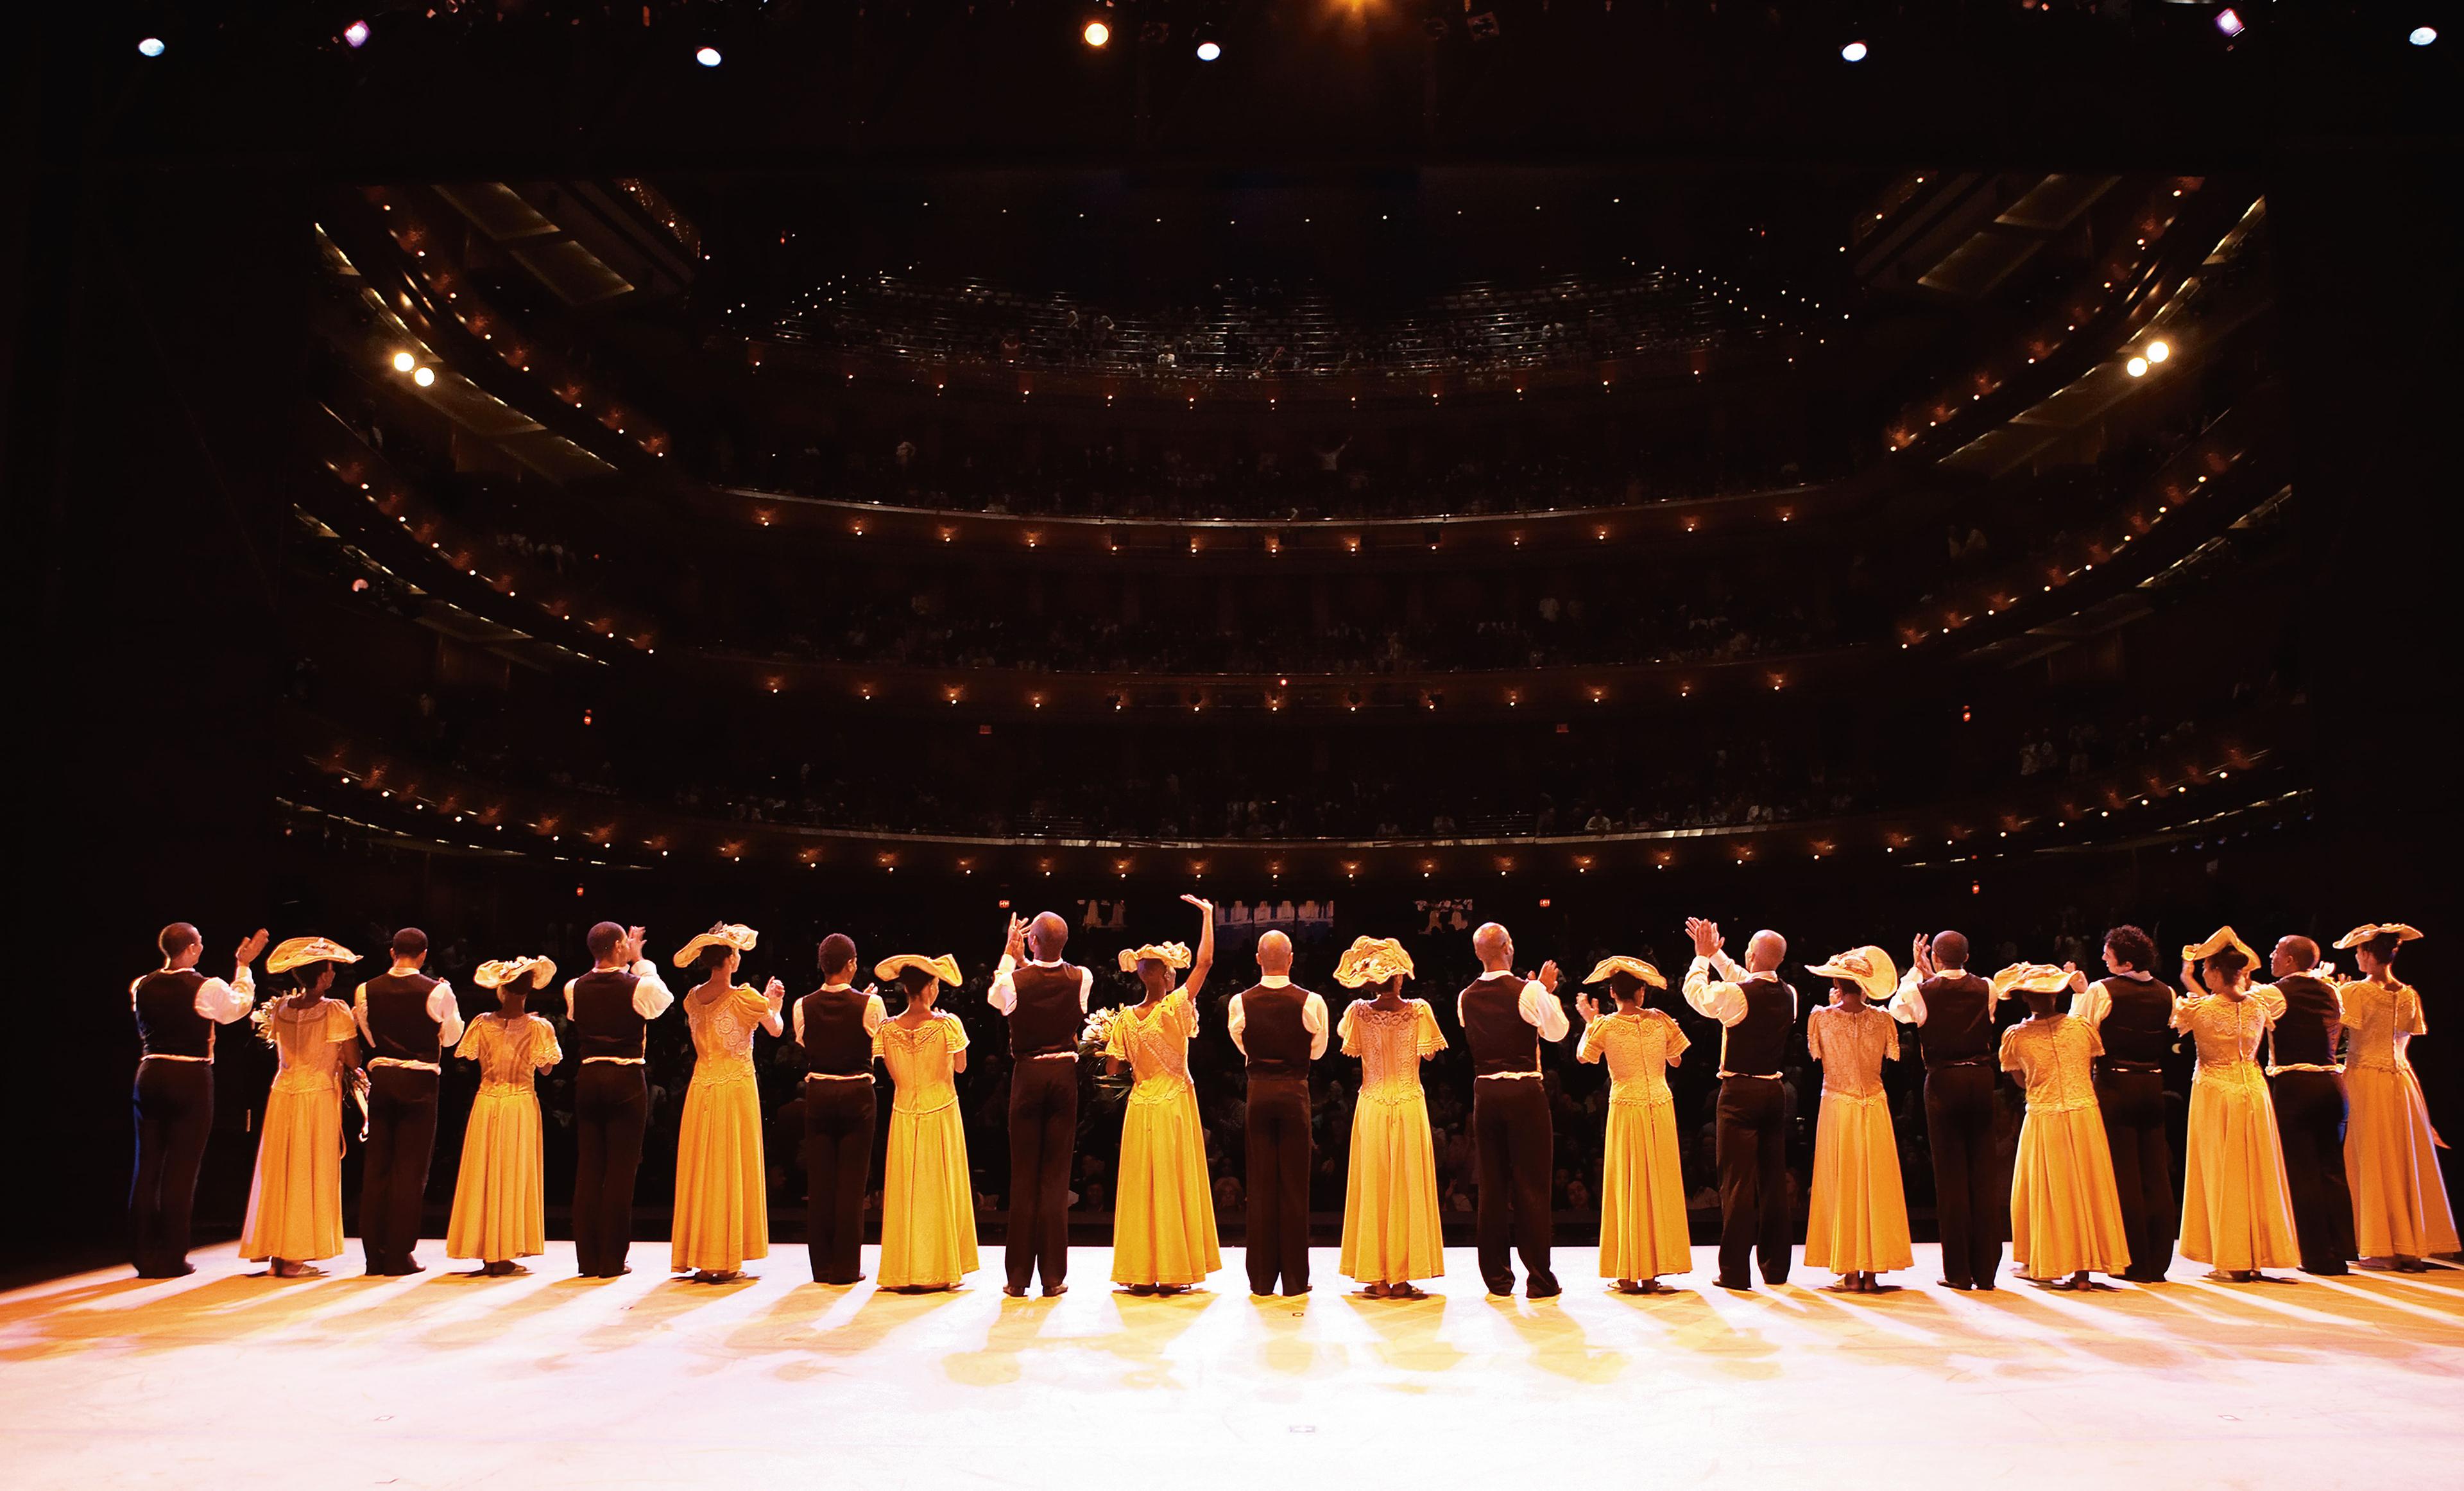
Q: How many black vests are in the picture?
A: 11